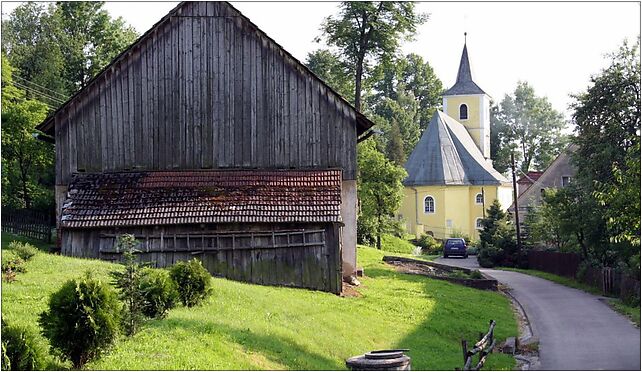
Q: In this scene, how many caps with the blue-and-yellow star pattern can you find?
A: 0